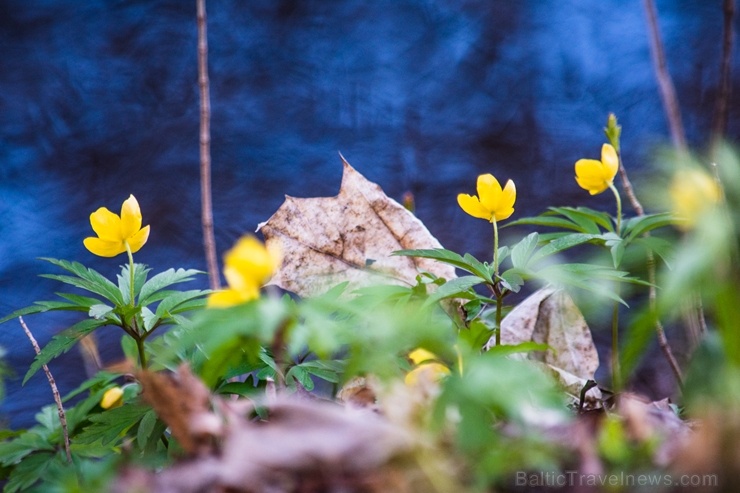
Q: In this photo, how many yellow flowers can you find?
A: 7